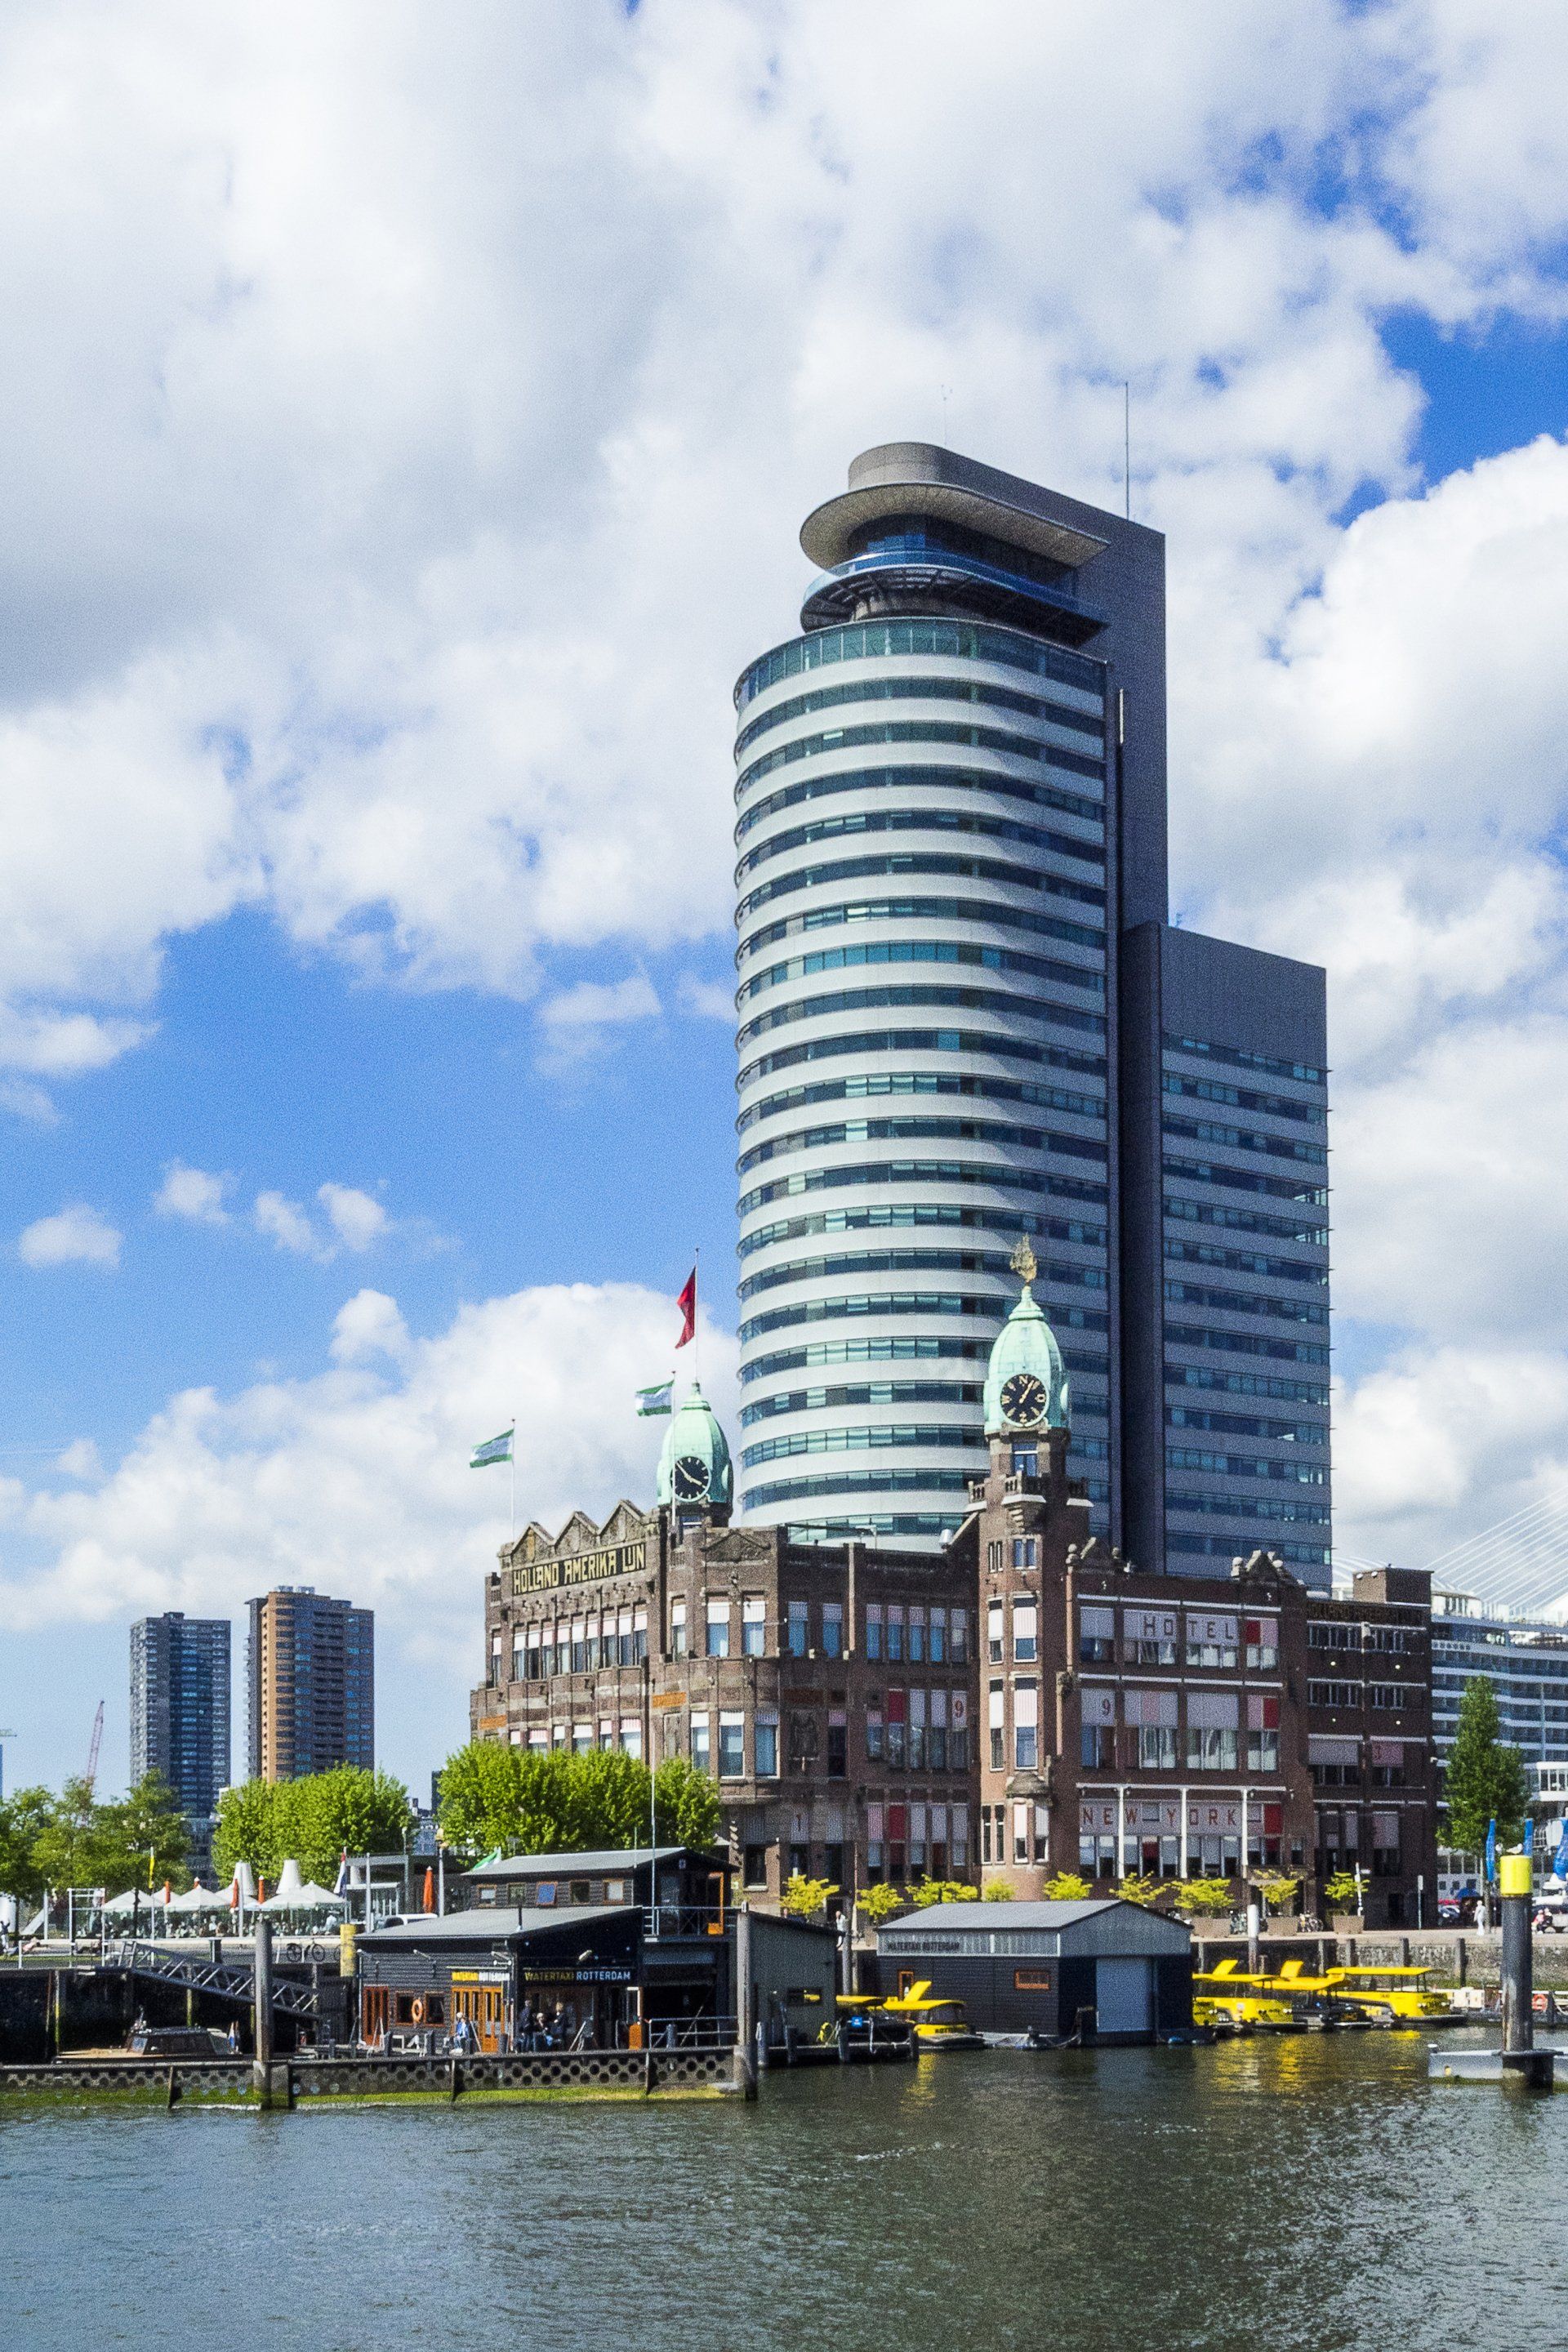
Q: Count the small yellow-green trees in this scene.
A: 9